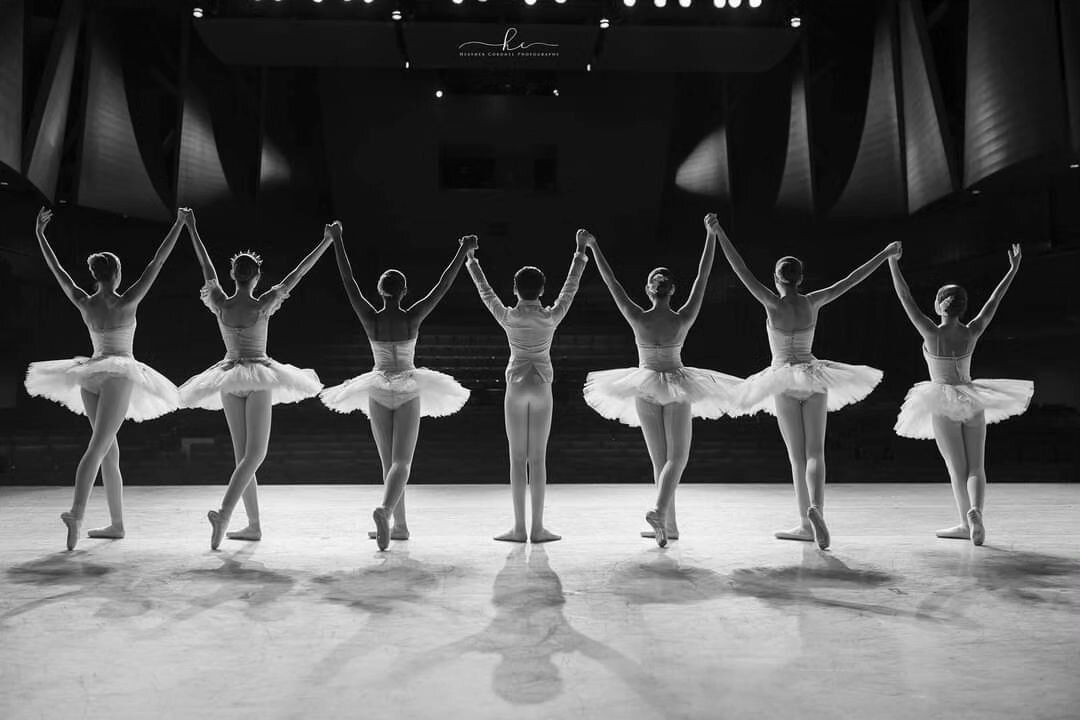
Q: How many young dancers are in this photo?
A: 7